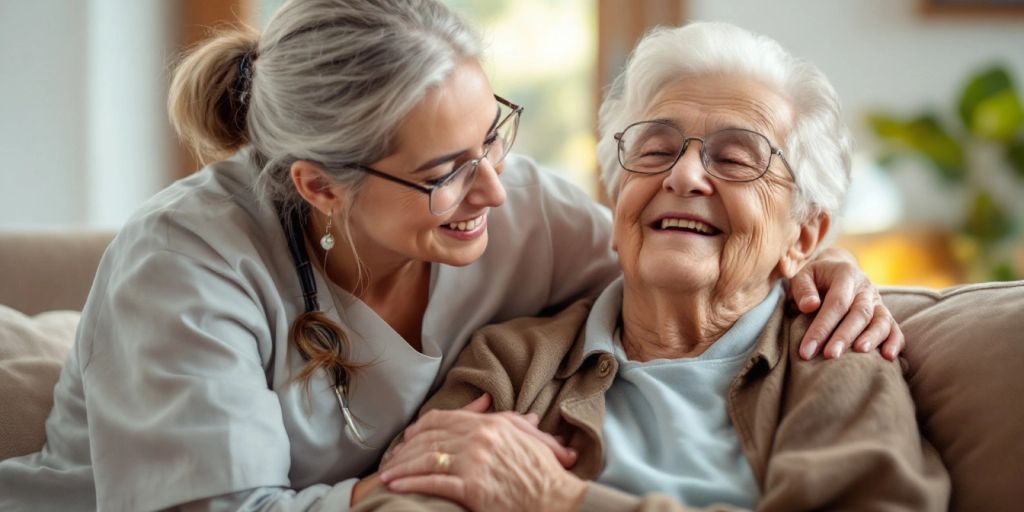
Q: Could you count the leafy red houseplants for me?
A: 0